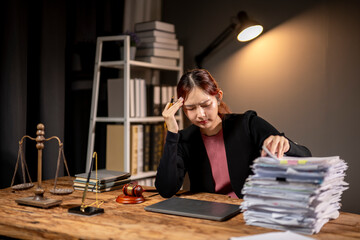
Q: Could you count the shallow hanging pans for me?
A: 2